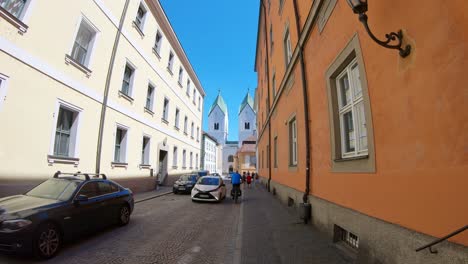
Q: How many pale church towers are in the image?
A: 2